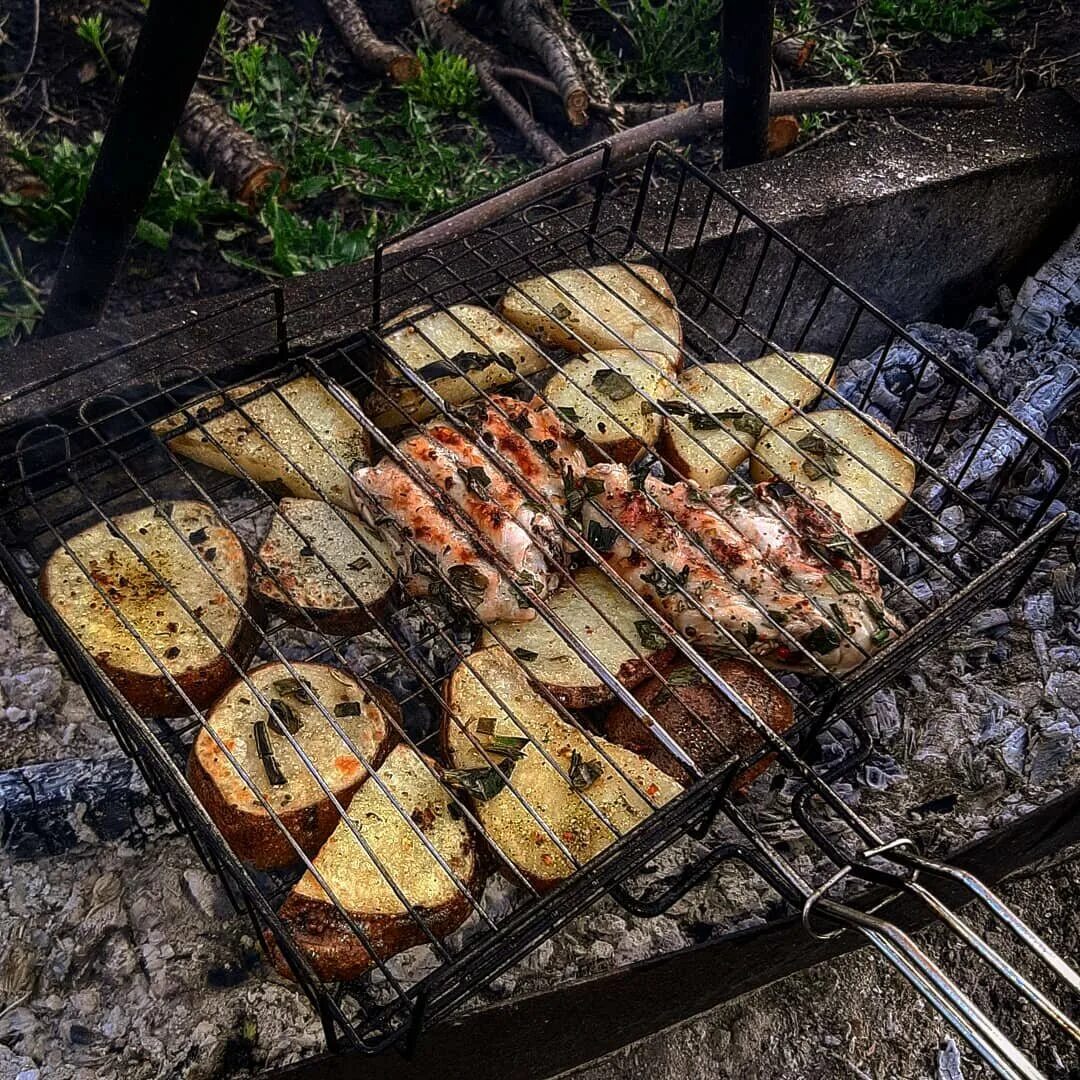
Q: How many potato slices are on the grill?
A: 13